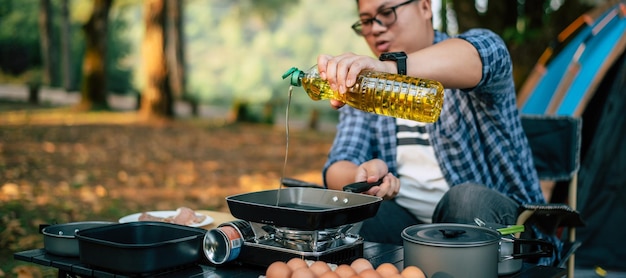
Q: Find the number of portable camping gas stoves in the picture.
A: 1